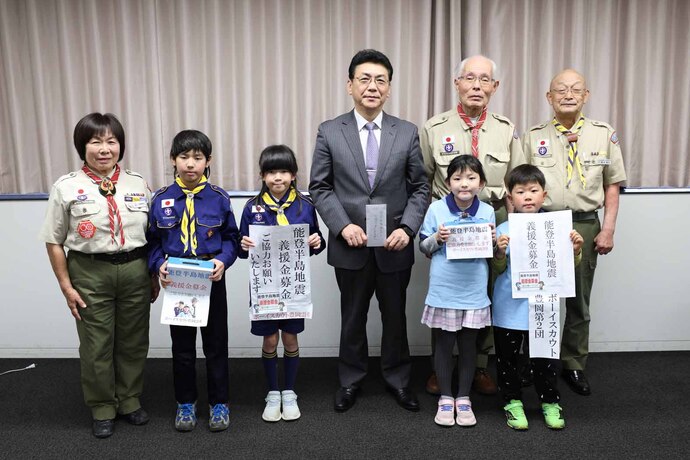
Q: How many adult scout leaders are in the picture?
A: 3